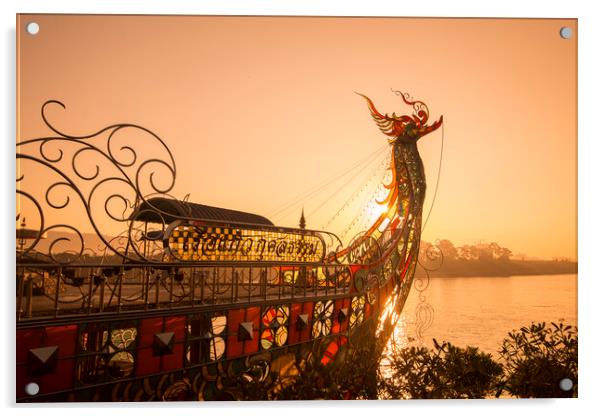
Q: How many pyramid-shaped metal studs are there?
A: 5